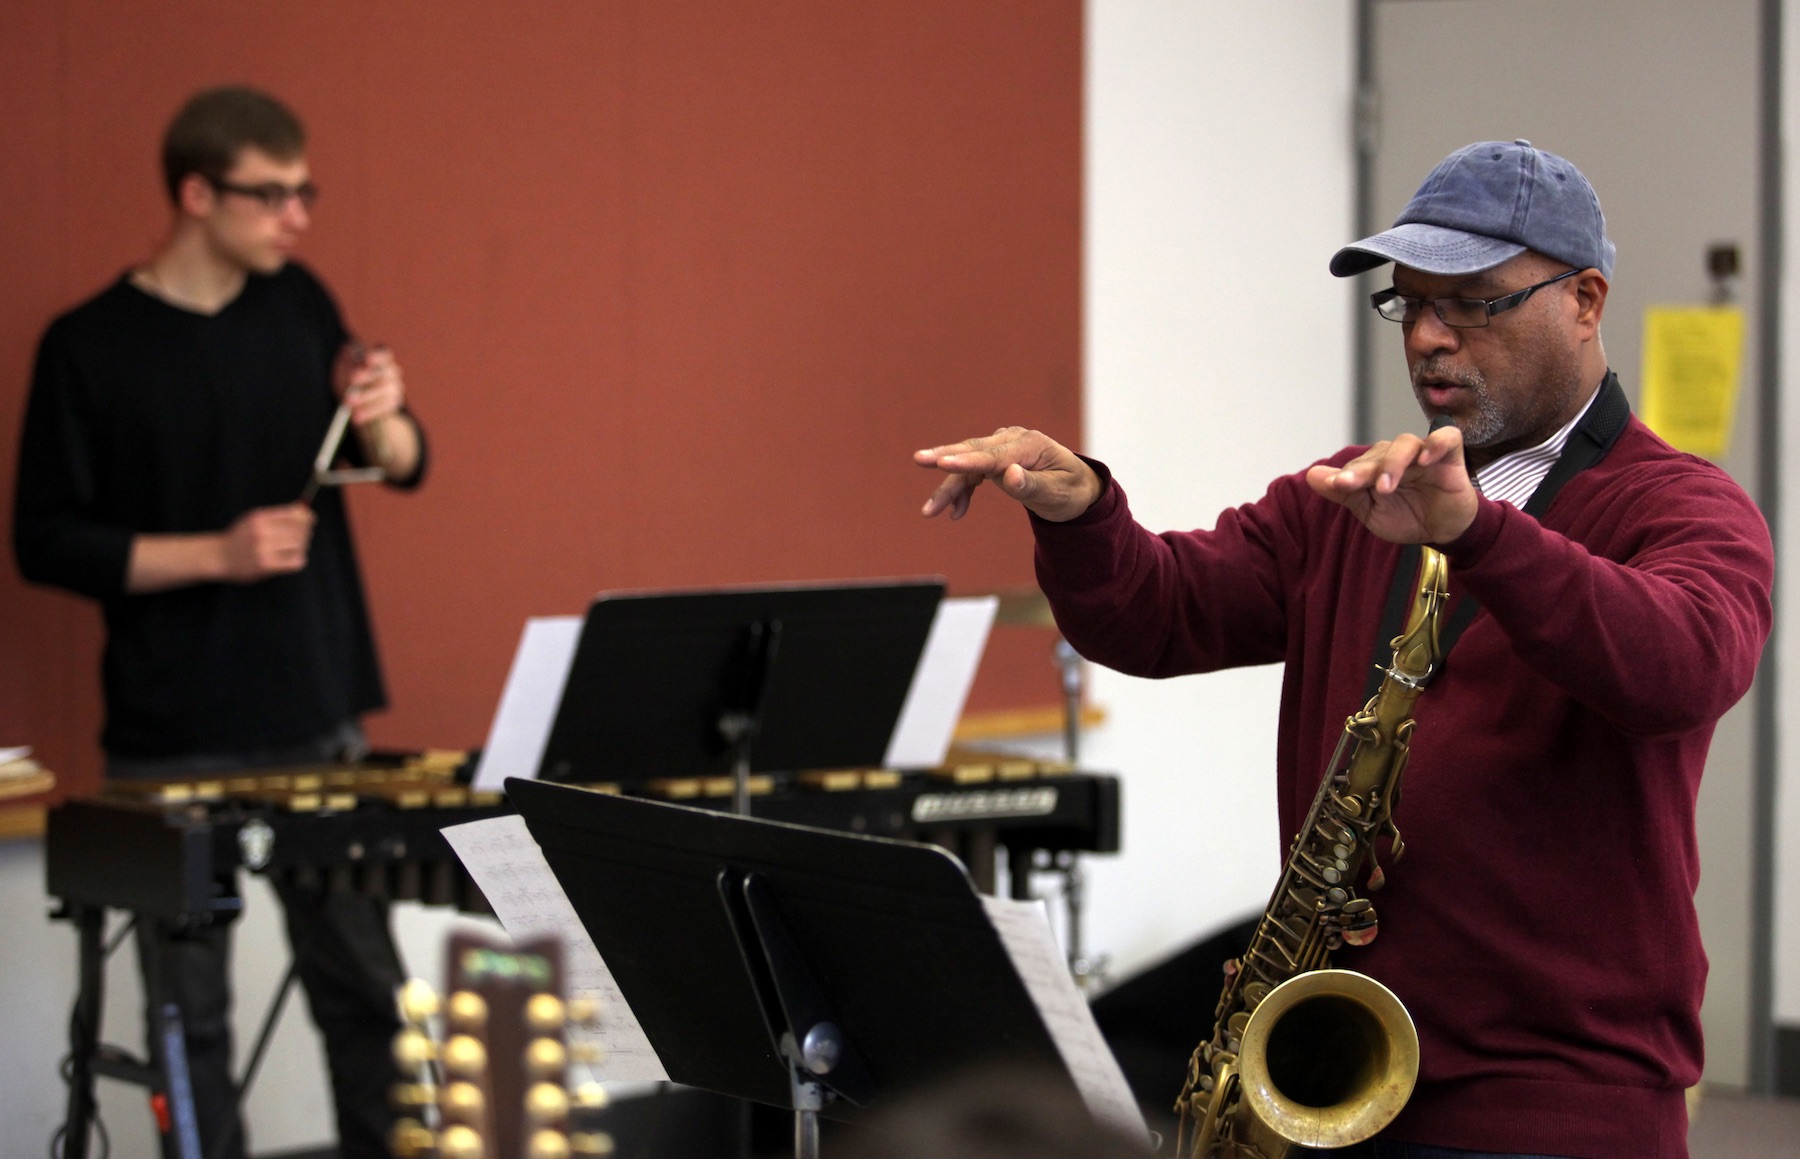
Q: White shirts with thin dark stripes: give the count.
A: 1